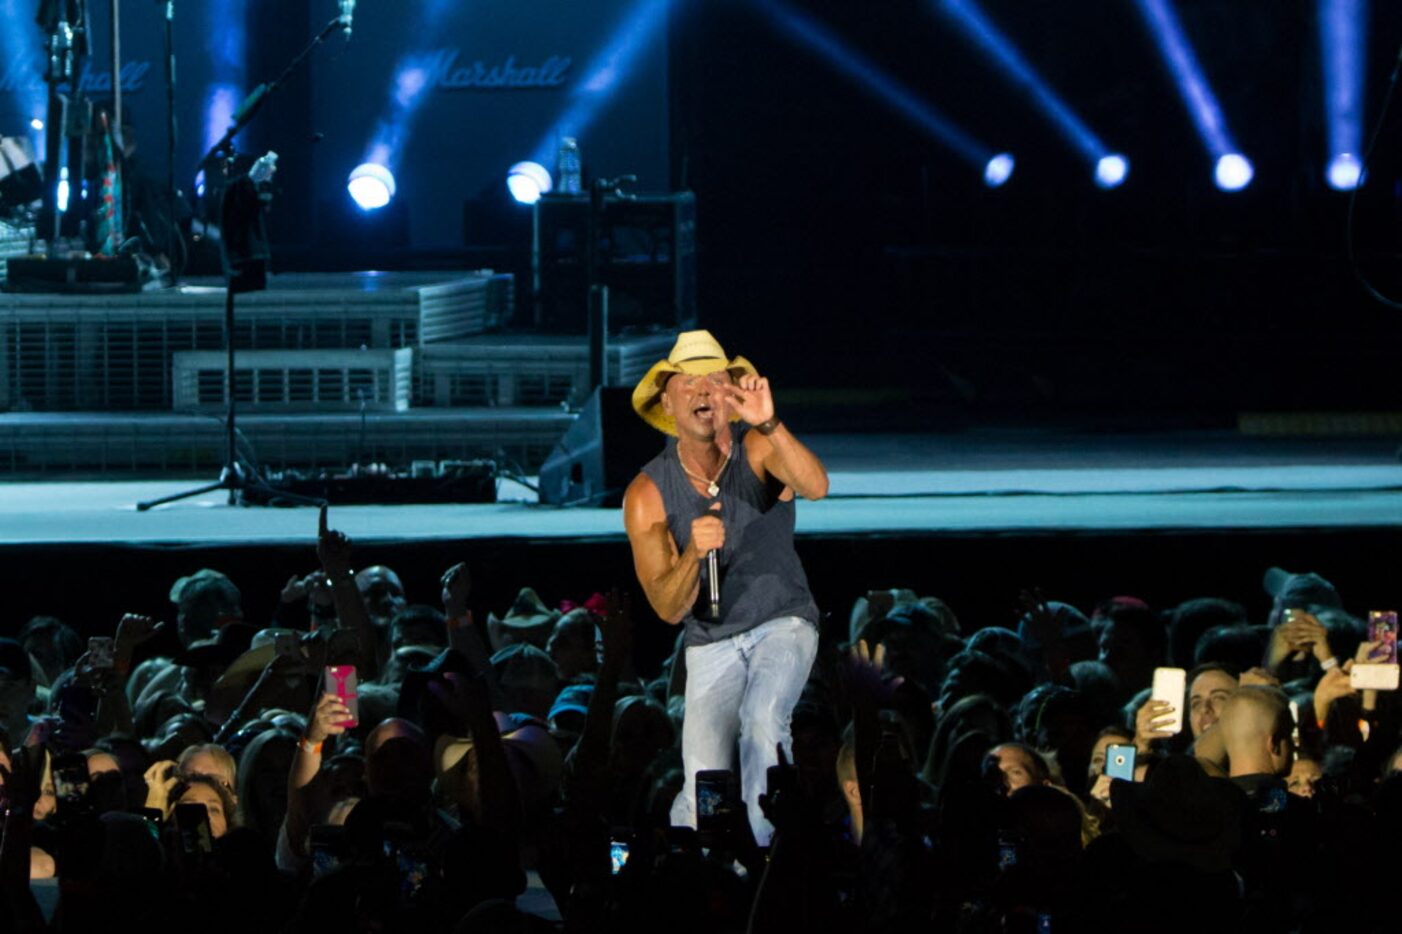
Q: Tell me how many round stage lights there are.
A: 6